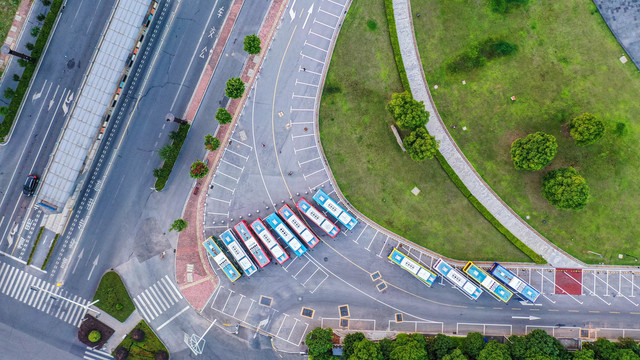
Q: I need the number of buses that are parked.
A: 12